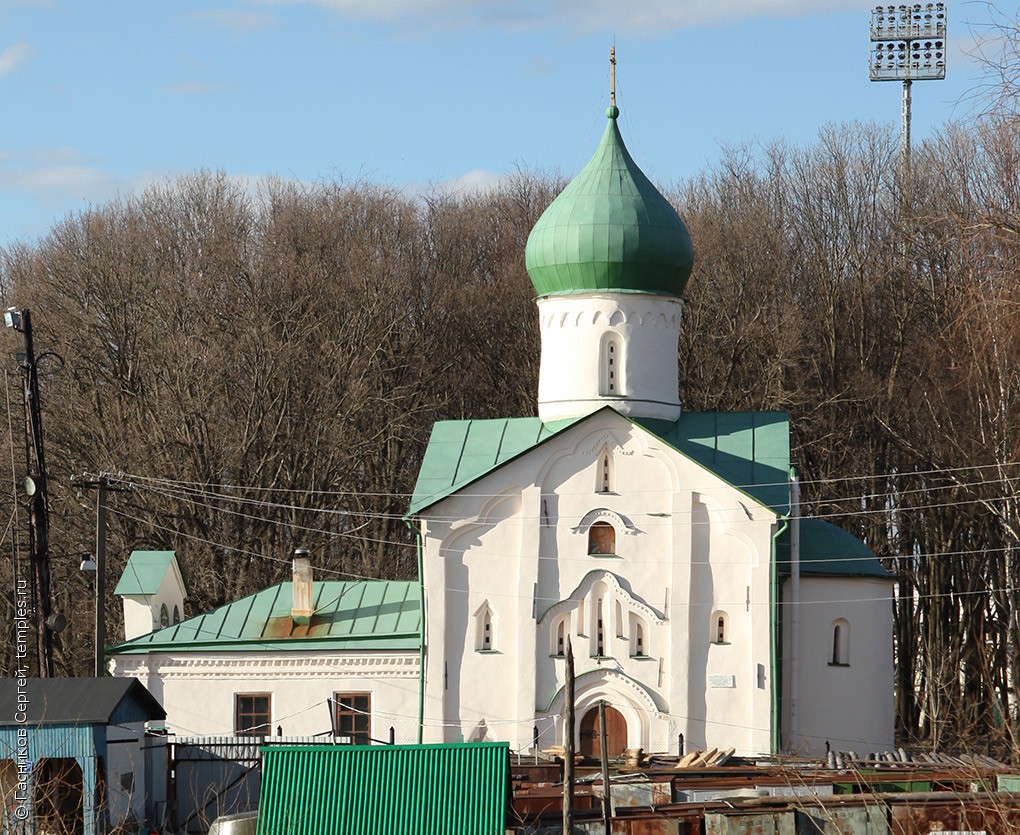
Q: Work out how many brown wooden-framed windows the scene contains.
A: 2